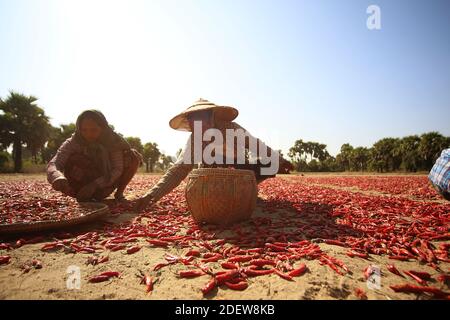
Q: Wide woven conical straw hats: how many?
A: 1